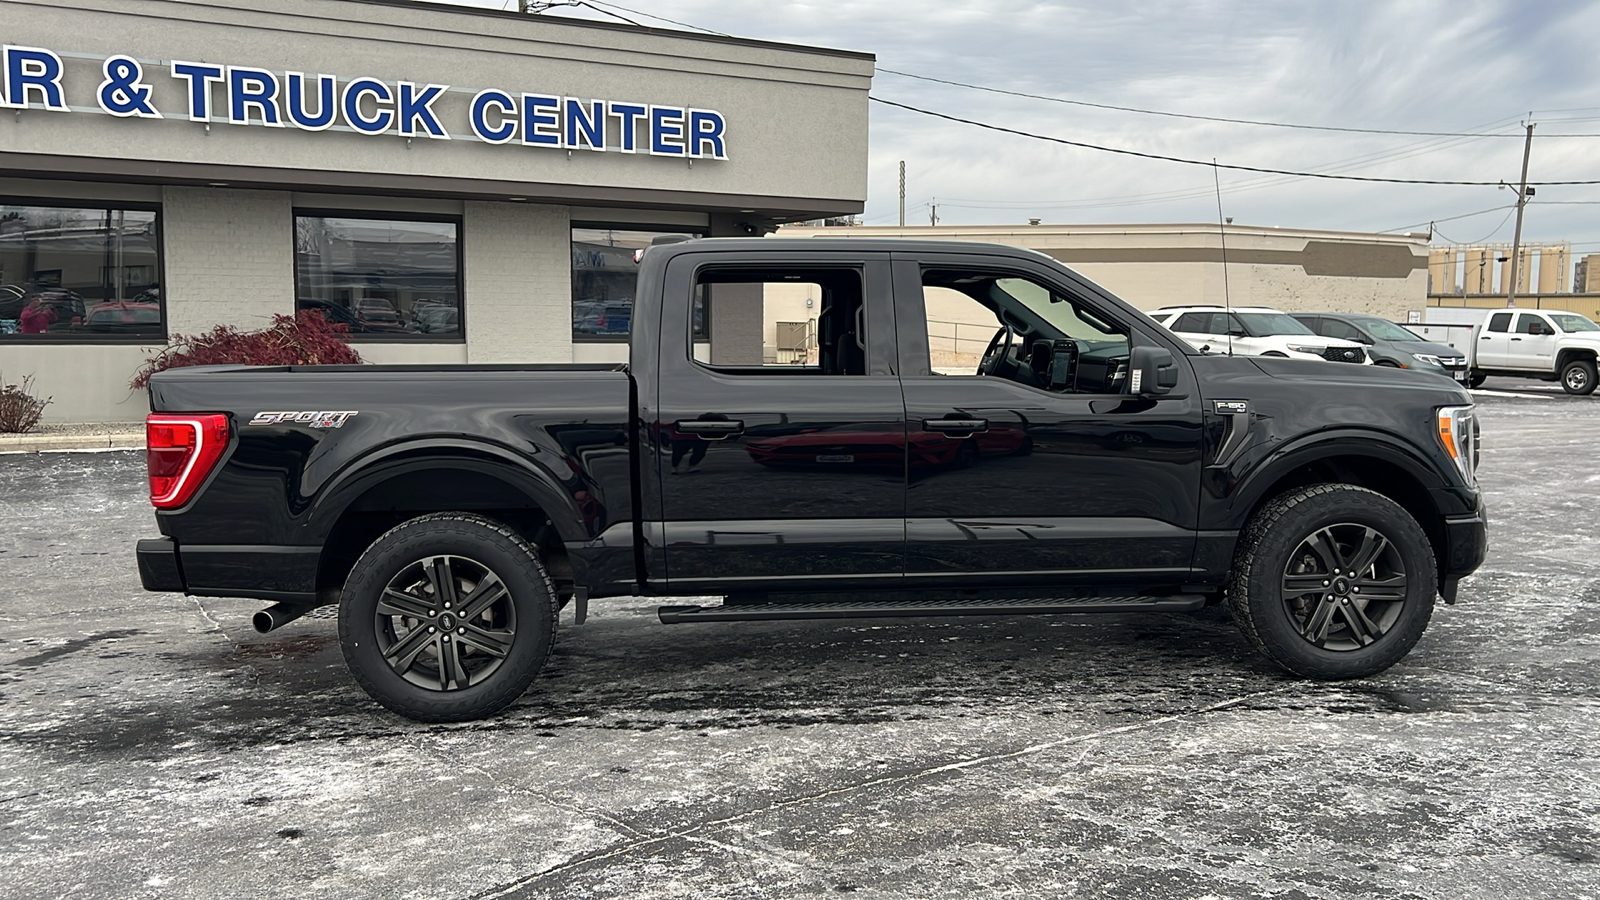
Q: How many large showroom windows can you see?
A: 3